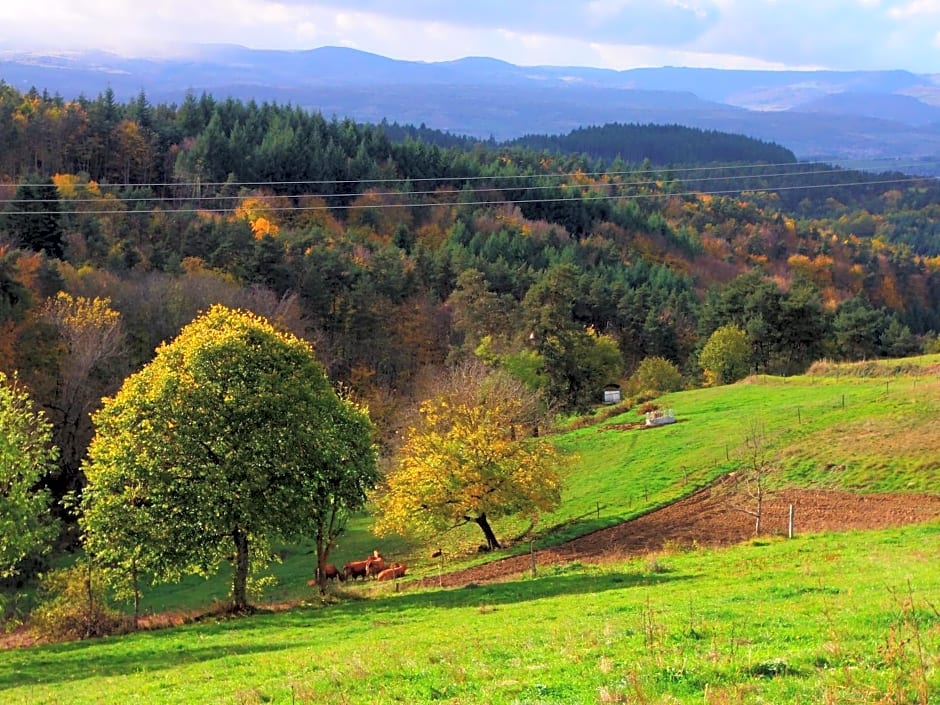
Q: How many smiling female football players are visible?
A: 0